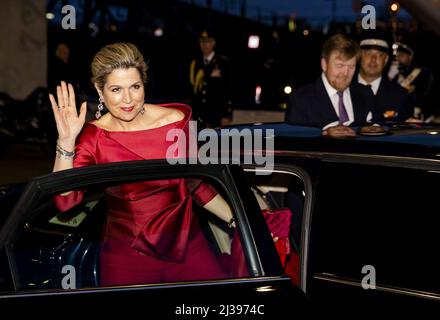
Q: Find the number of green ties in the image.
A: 0